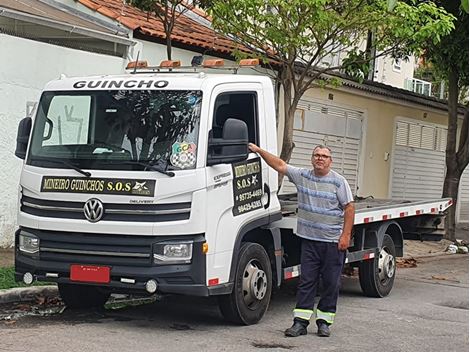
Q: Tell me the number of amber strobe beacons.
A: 4